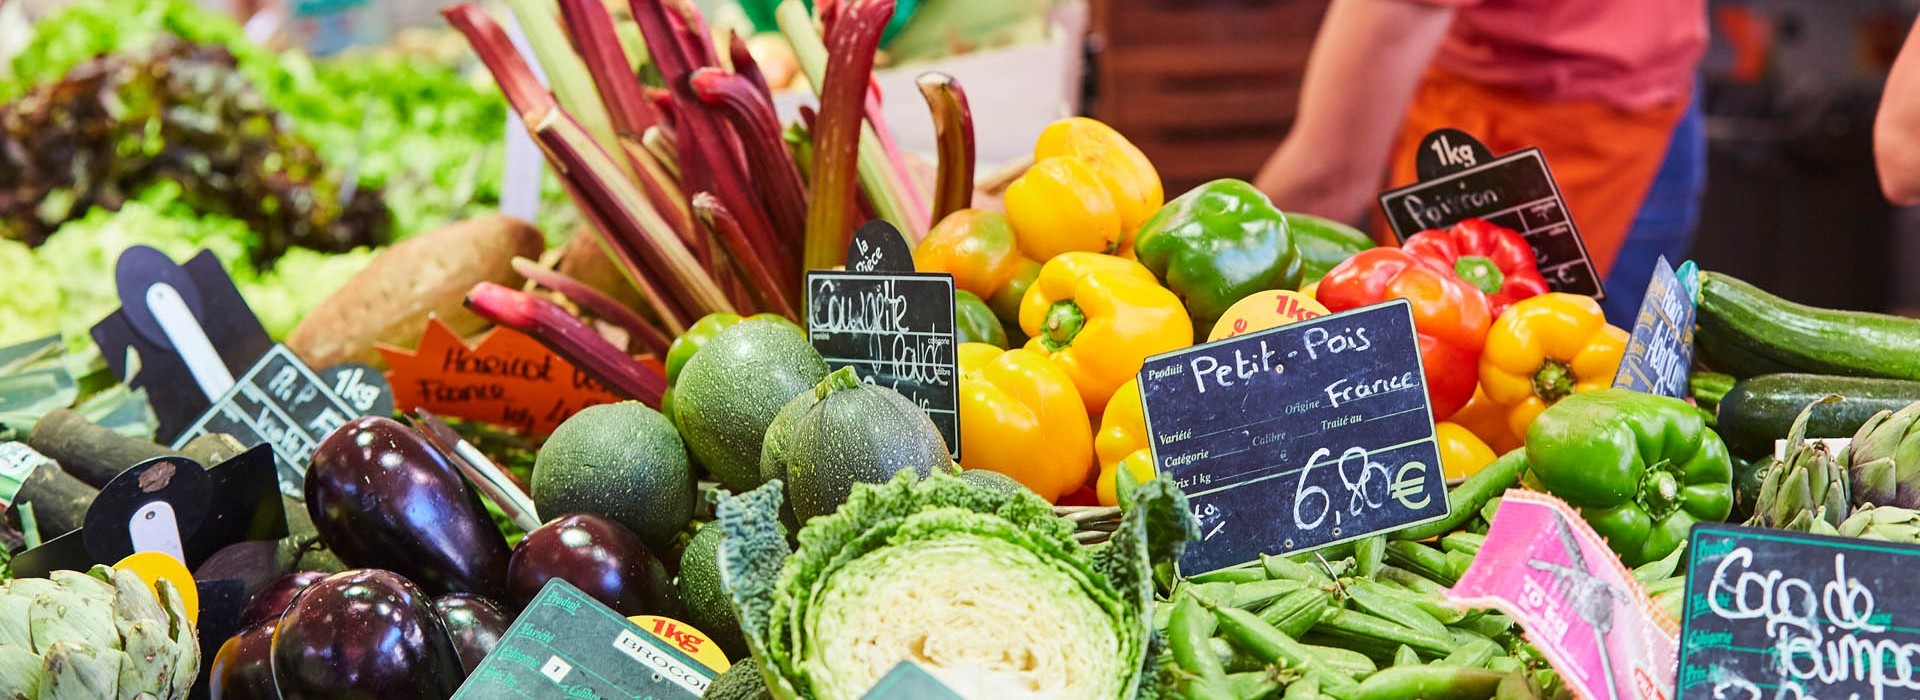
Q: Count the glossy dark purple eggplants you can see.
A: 6